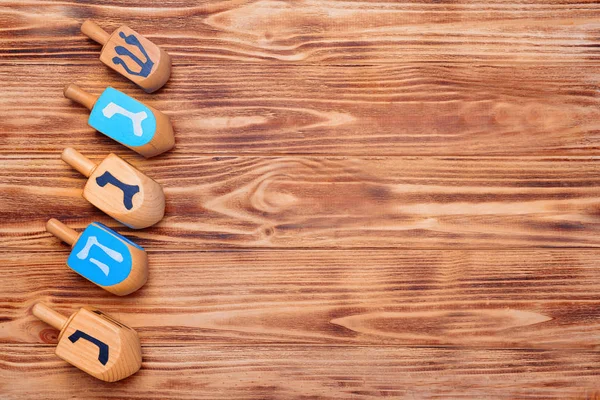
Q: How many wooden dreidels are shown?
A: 5